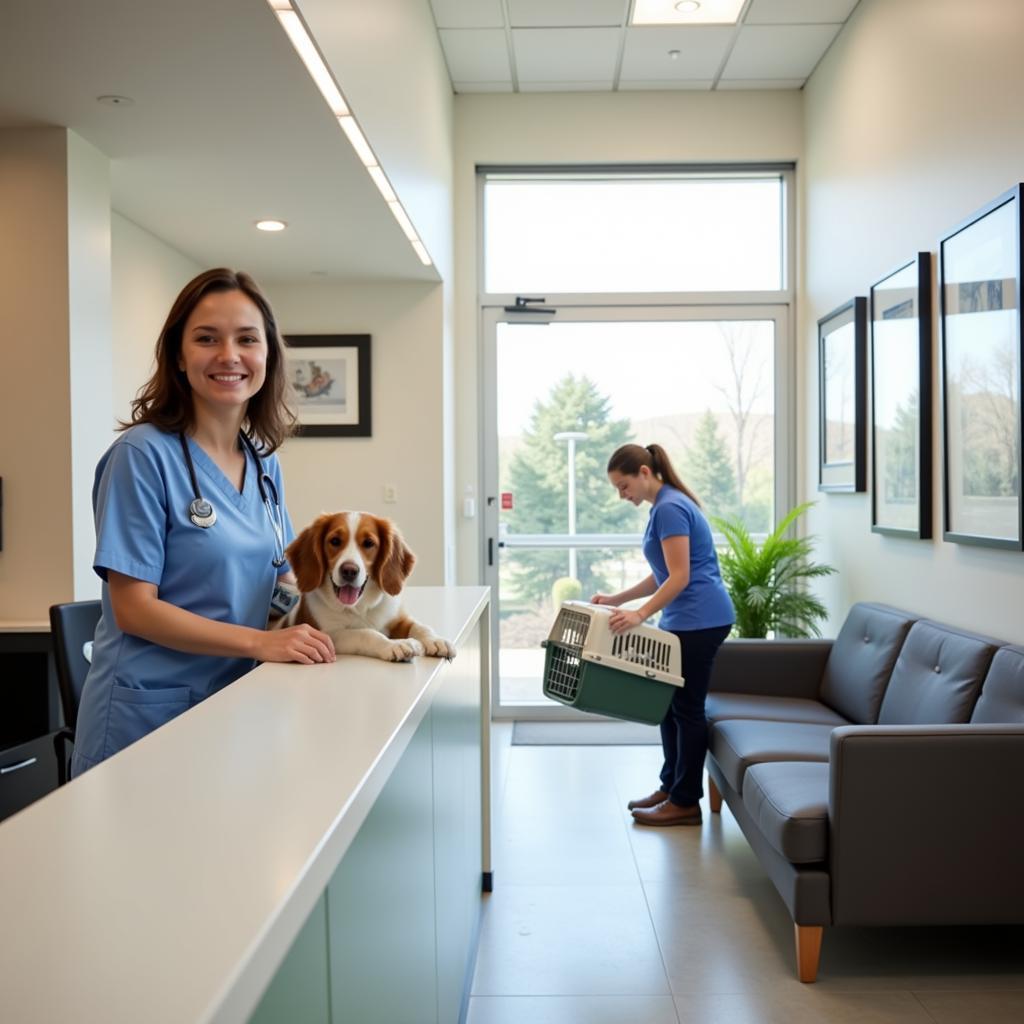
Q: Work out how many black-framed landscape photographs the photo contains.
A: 3